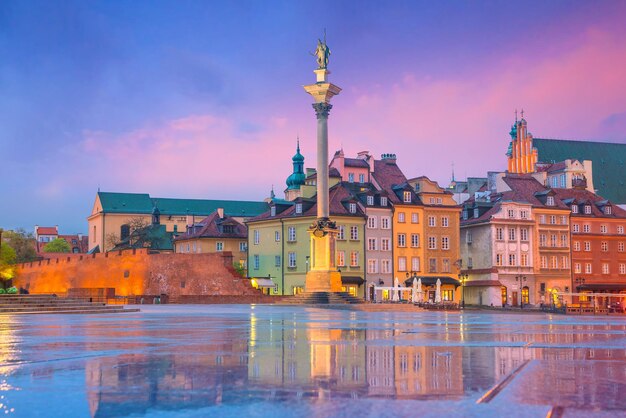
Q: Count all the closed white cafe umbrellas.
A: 4